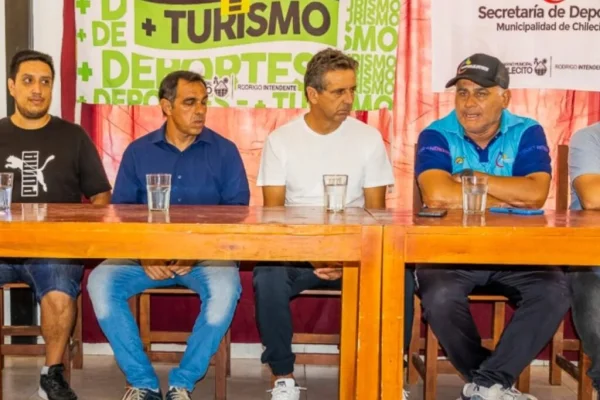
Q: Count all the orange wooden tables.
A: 2